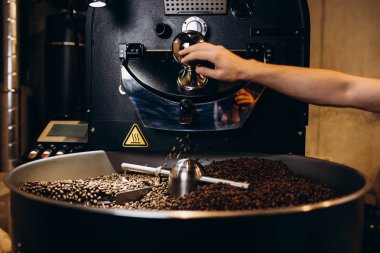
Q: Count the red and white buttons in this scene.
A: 3